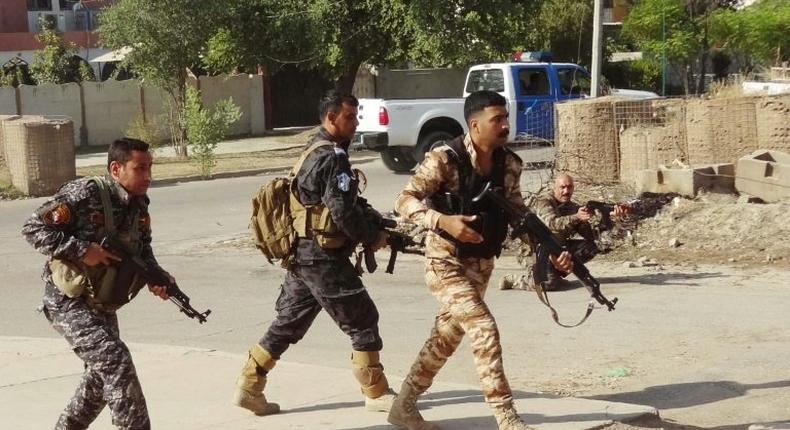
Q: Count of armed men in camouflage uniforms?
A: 4